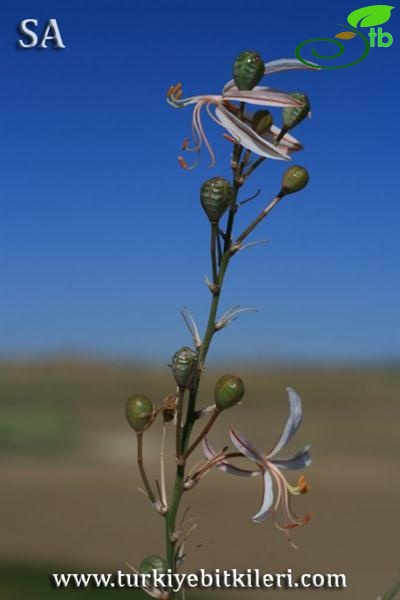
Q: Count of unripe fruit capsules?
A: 9